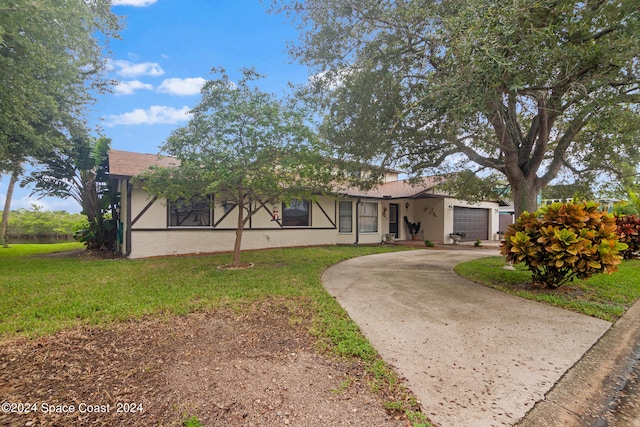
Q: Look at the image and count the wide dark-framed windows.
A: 2